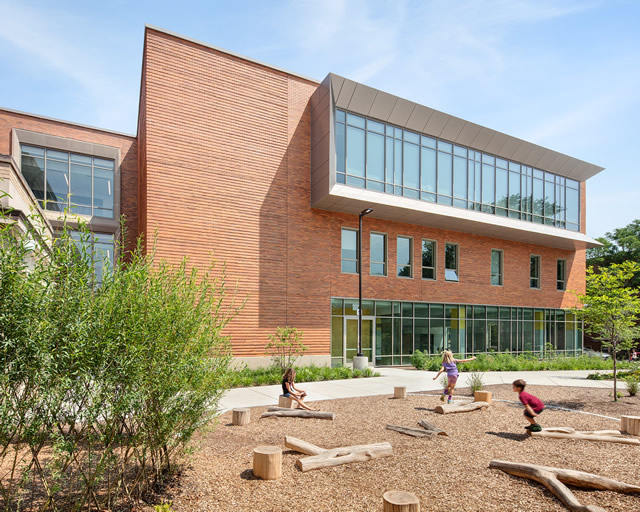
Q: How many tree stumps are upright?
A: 7